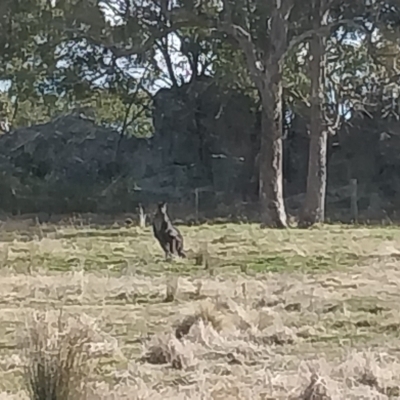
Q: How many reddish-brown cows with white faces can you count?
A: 0